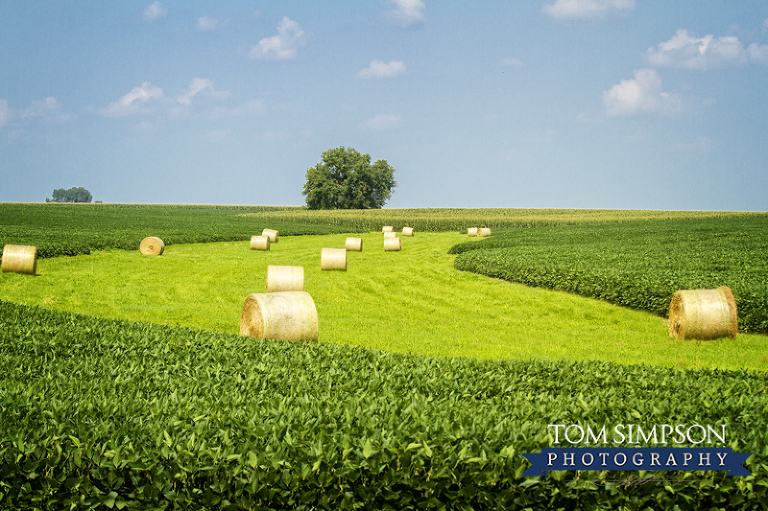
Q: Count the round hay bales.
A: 15